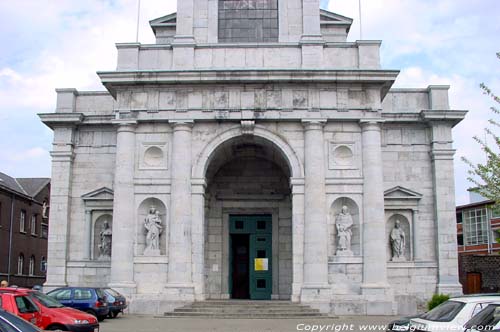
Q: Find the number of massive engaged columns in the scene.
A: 4